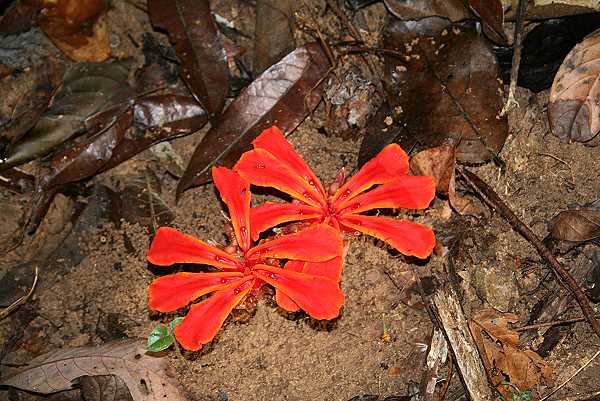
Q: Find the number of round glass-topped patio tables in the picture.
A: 0